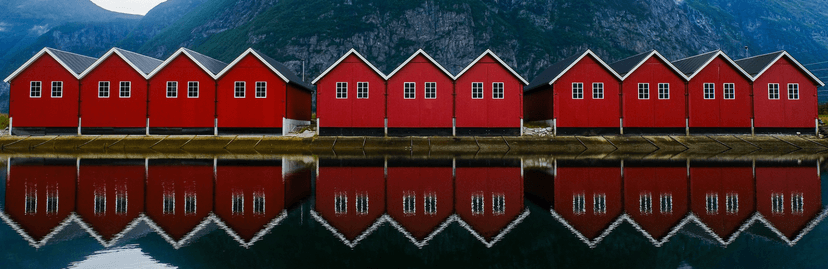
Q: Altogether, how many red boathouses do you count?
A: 11